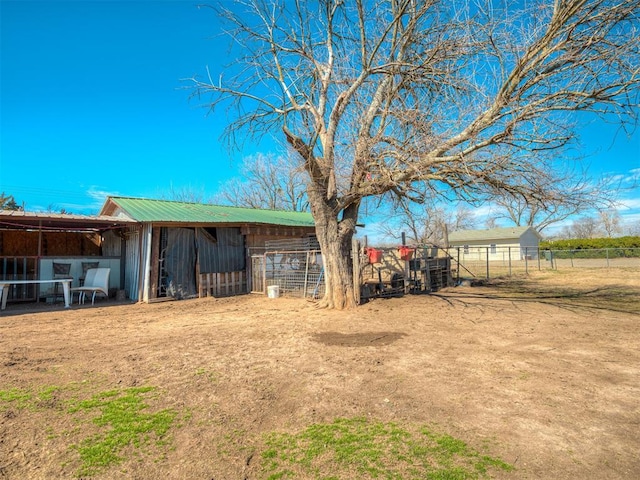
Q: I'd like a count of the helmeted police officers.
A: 0